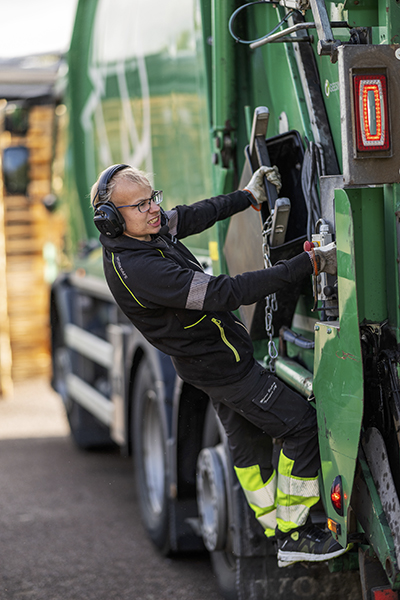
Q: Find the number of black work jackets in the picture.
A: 1